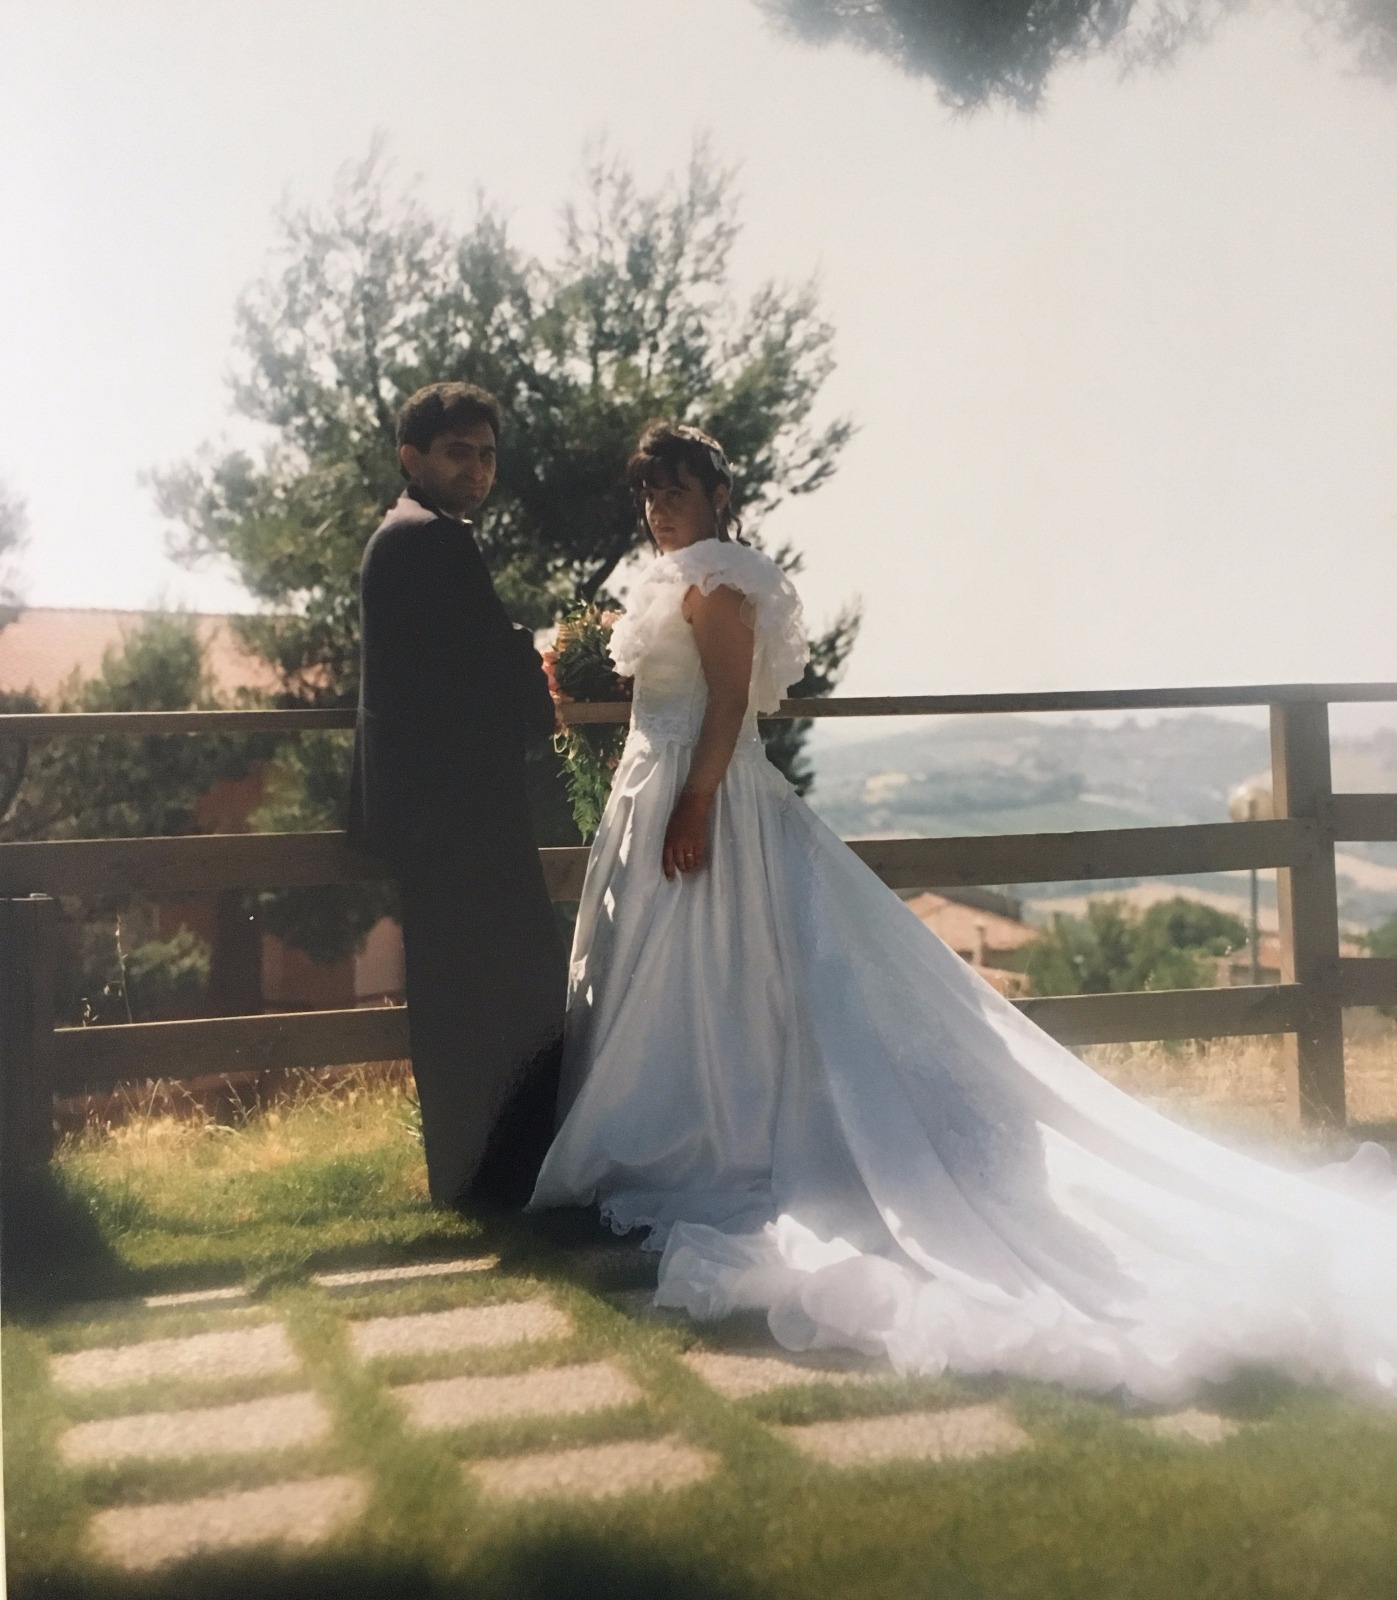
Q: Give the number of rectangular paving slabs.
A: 11